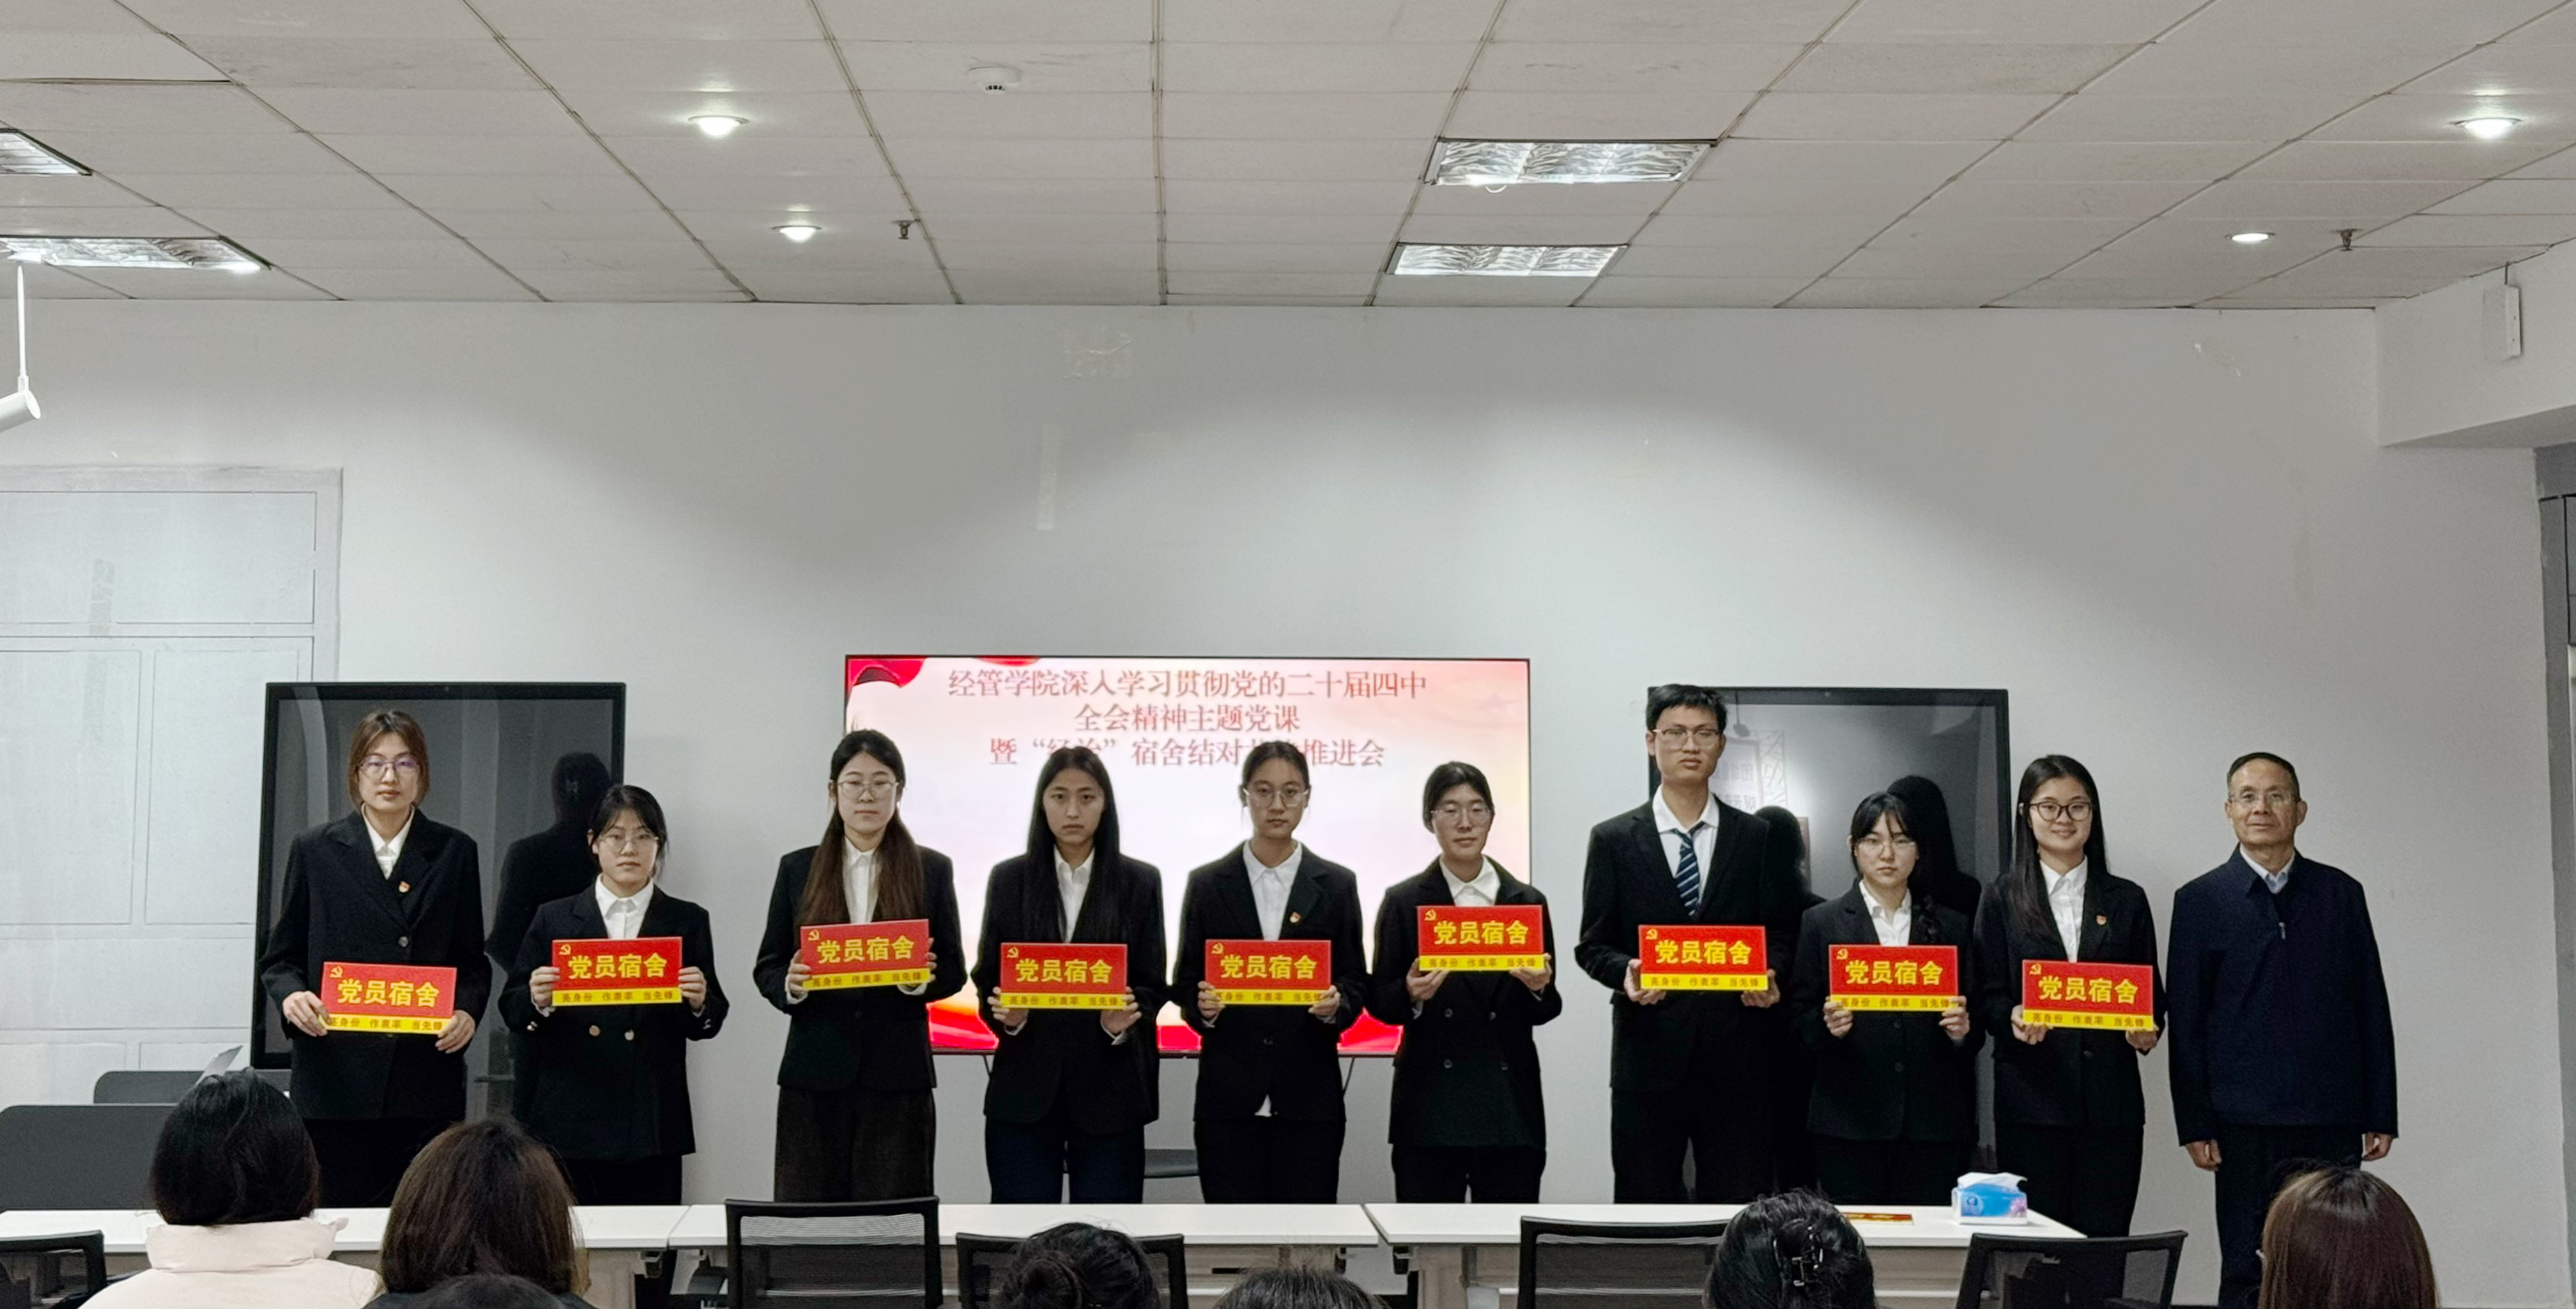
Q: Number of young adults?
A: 9